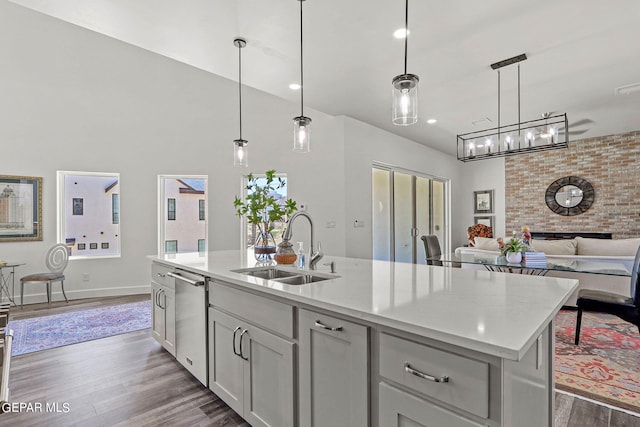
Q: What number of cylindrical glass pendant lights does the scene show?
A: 3